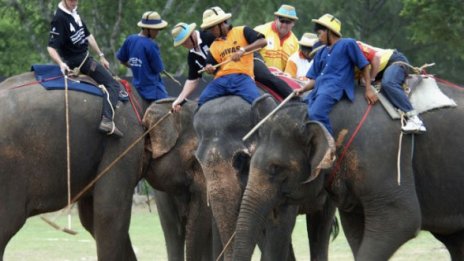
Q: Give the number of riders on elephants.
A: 8